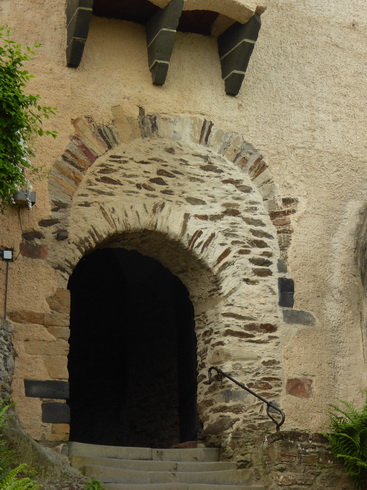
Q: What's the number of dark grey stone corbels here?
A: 3